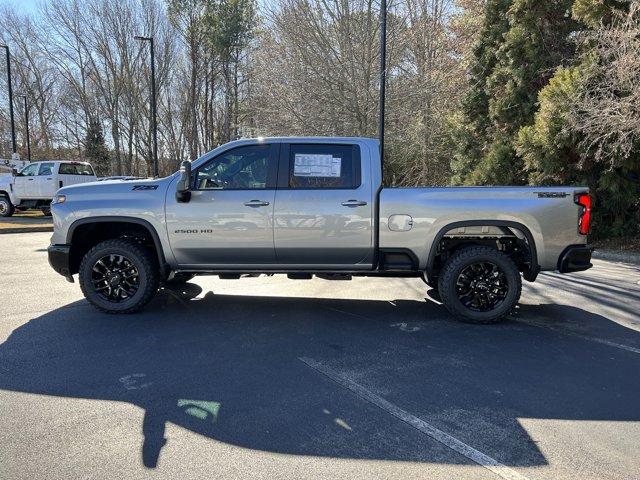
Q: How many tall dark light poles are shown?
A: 4